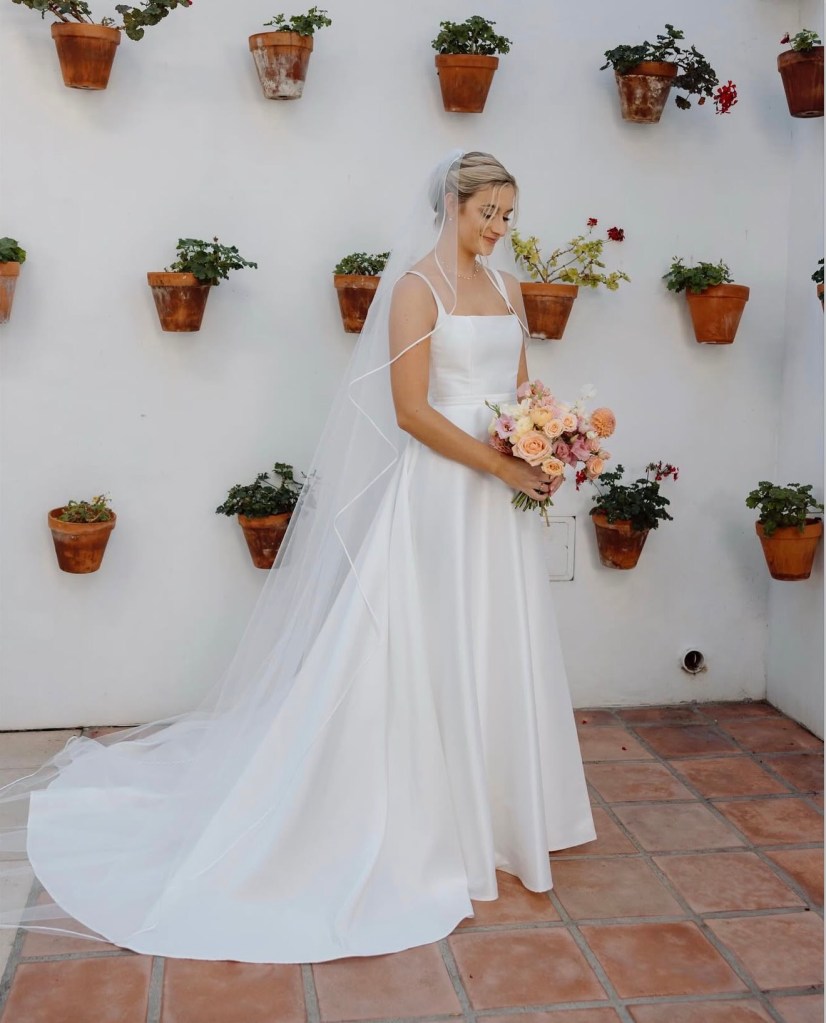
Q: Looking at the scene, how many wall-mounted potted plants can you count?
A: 15